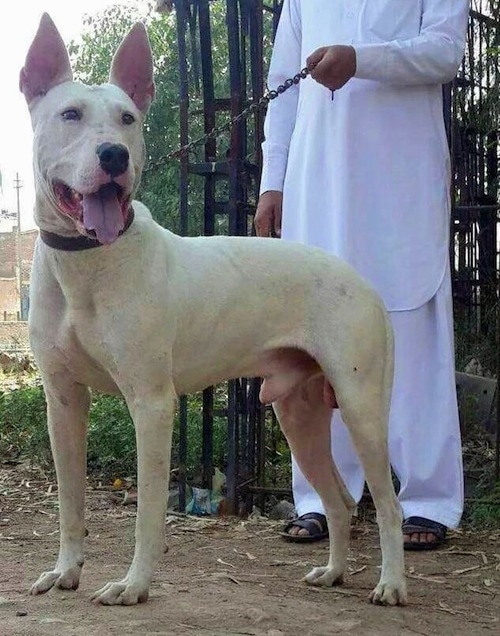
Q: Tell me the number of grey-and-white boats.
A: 0